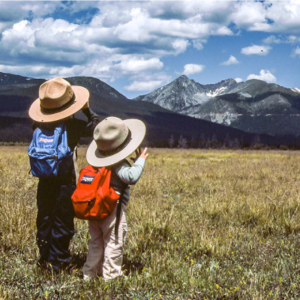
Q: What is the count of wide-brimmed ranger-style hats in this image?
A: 2